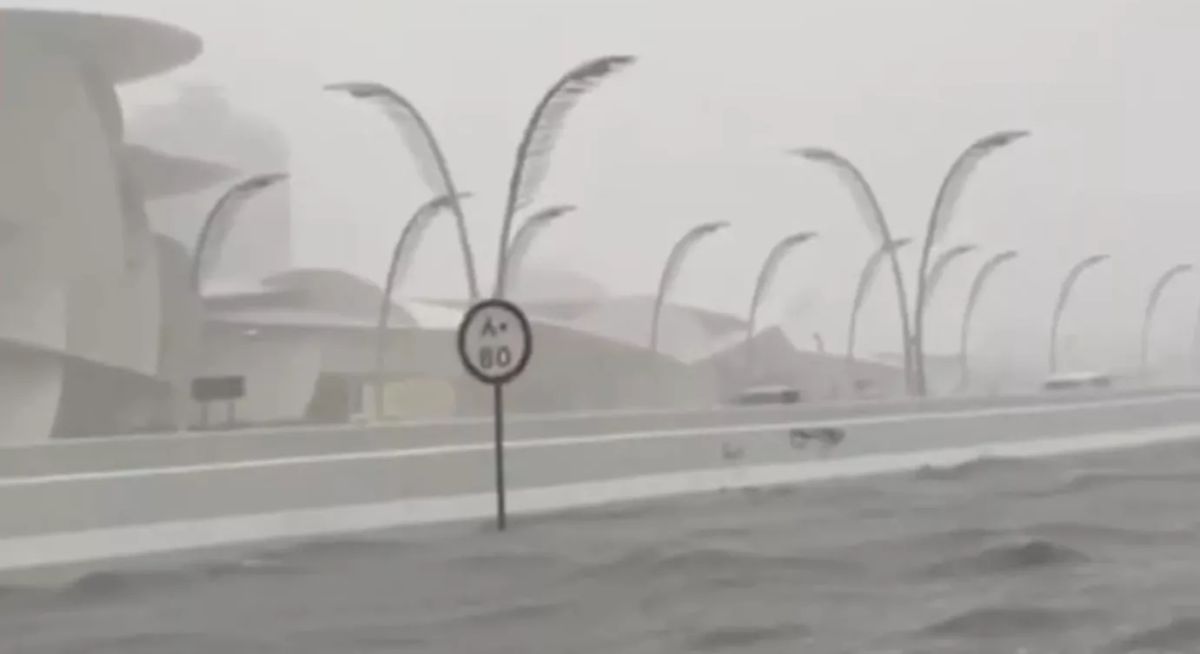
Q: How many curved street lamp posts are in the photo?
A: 14